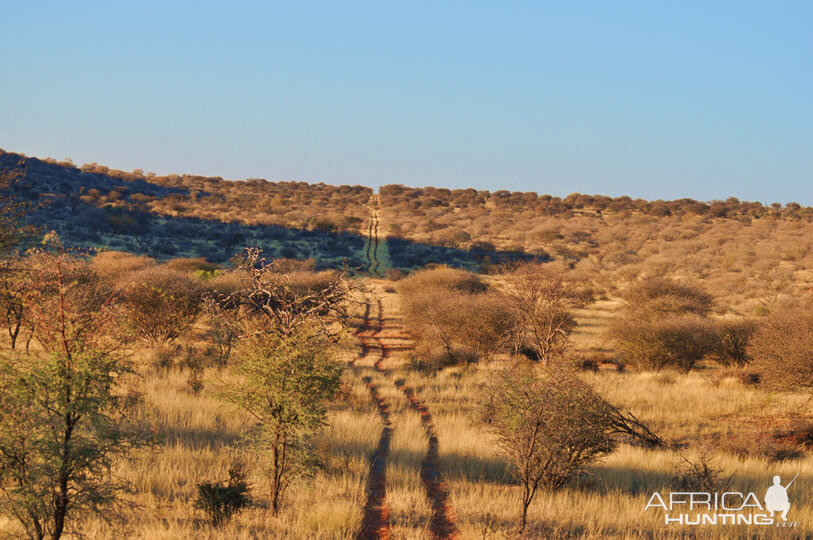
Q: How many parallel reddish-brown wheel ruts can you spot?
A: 2